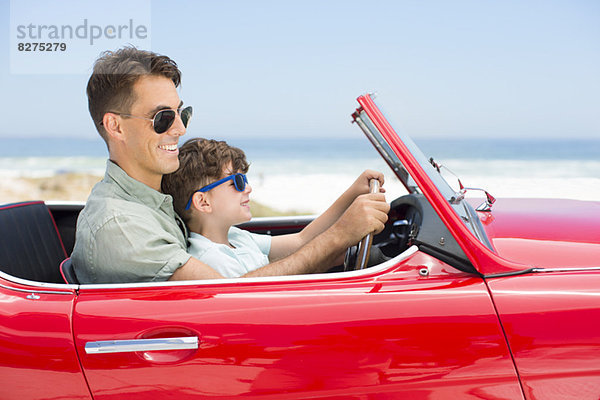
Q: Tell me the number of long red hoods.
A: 1